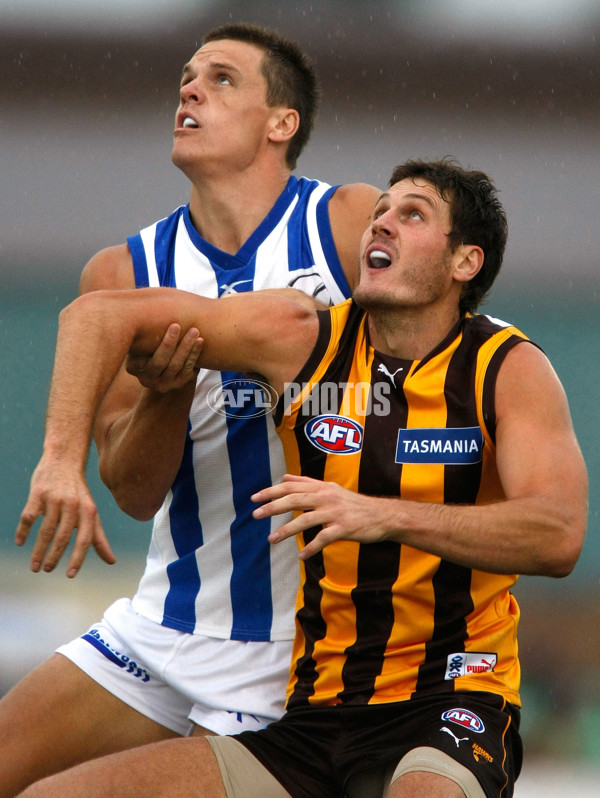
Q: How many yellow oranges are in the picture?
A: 0